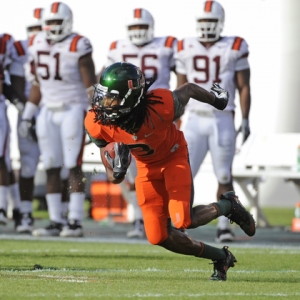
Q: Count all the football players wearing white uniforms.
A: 5